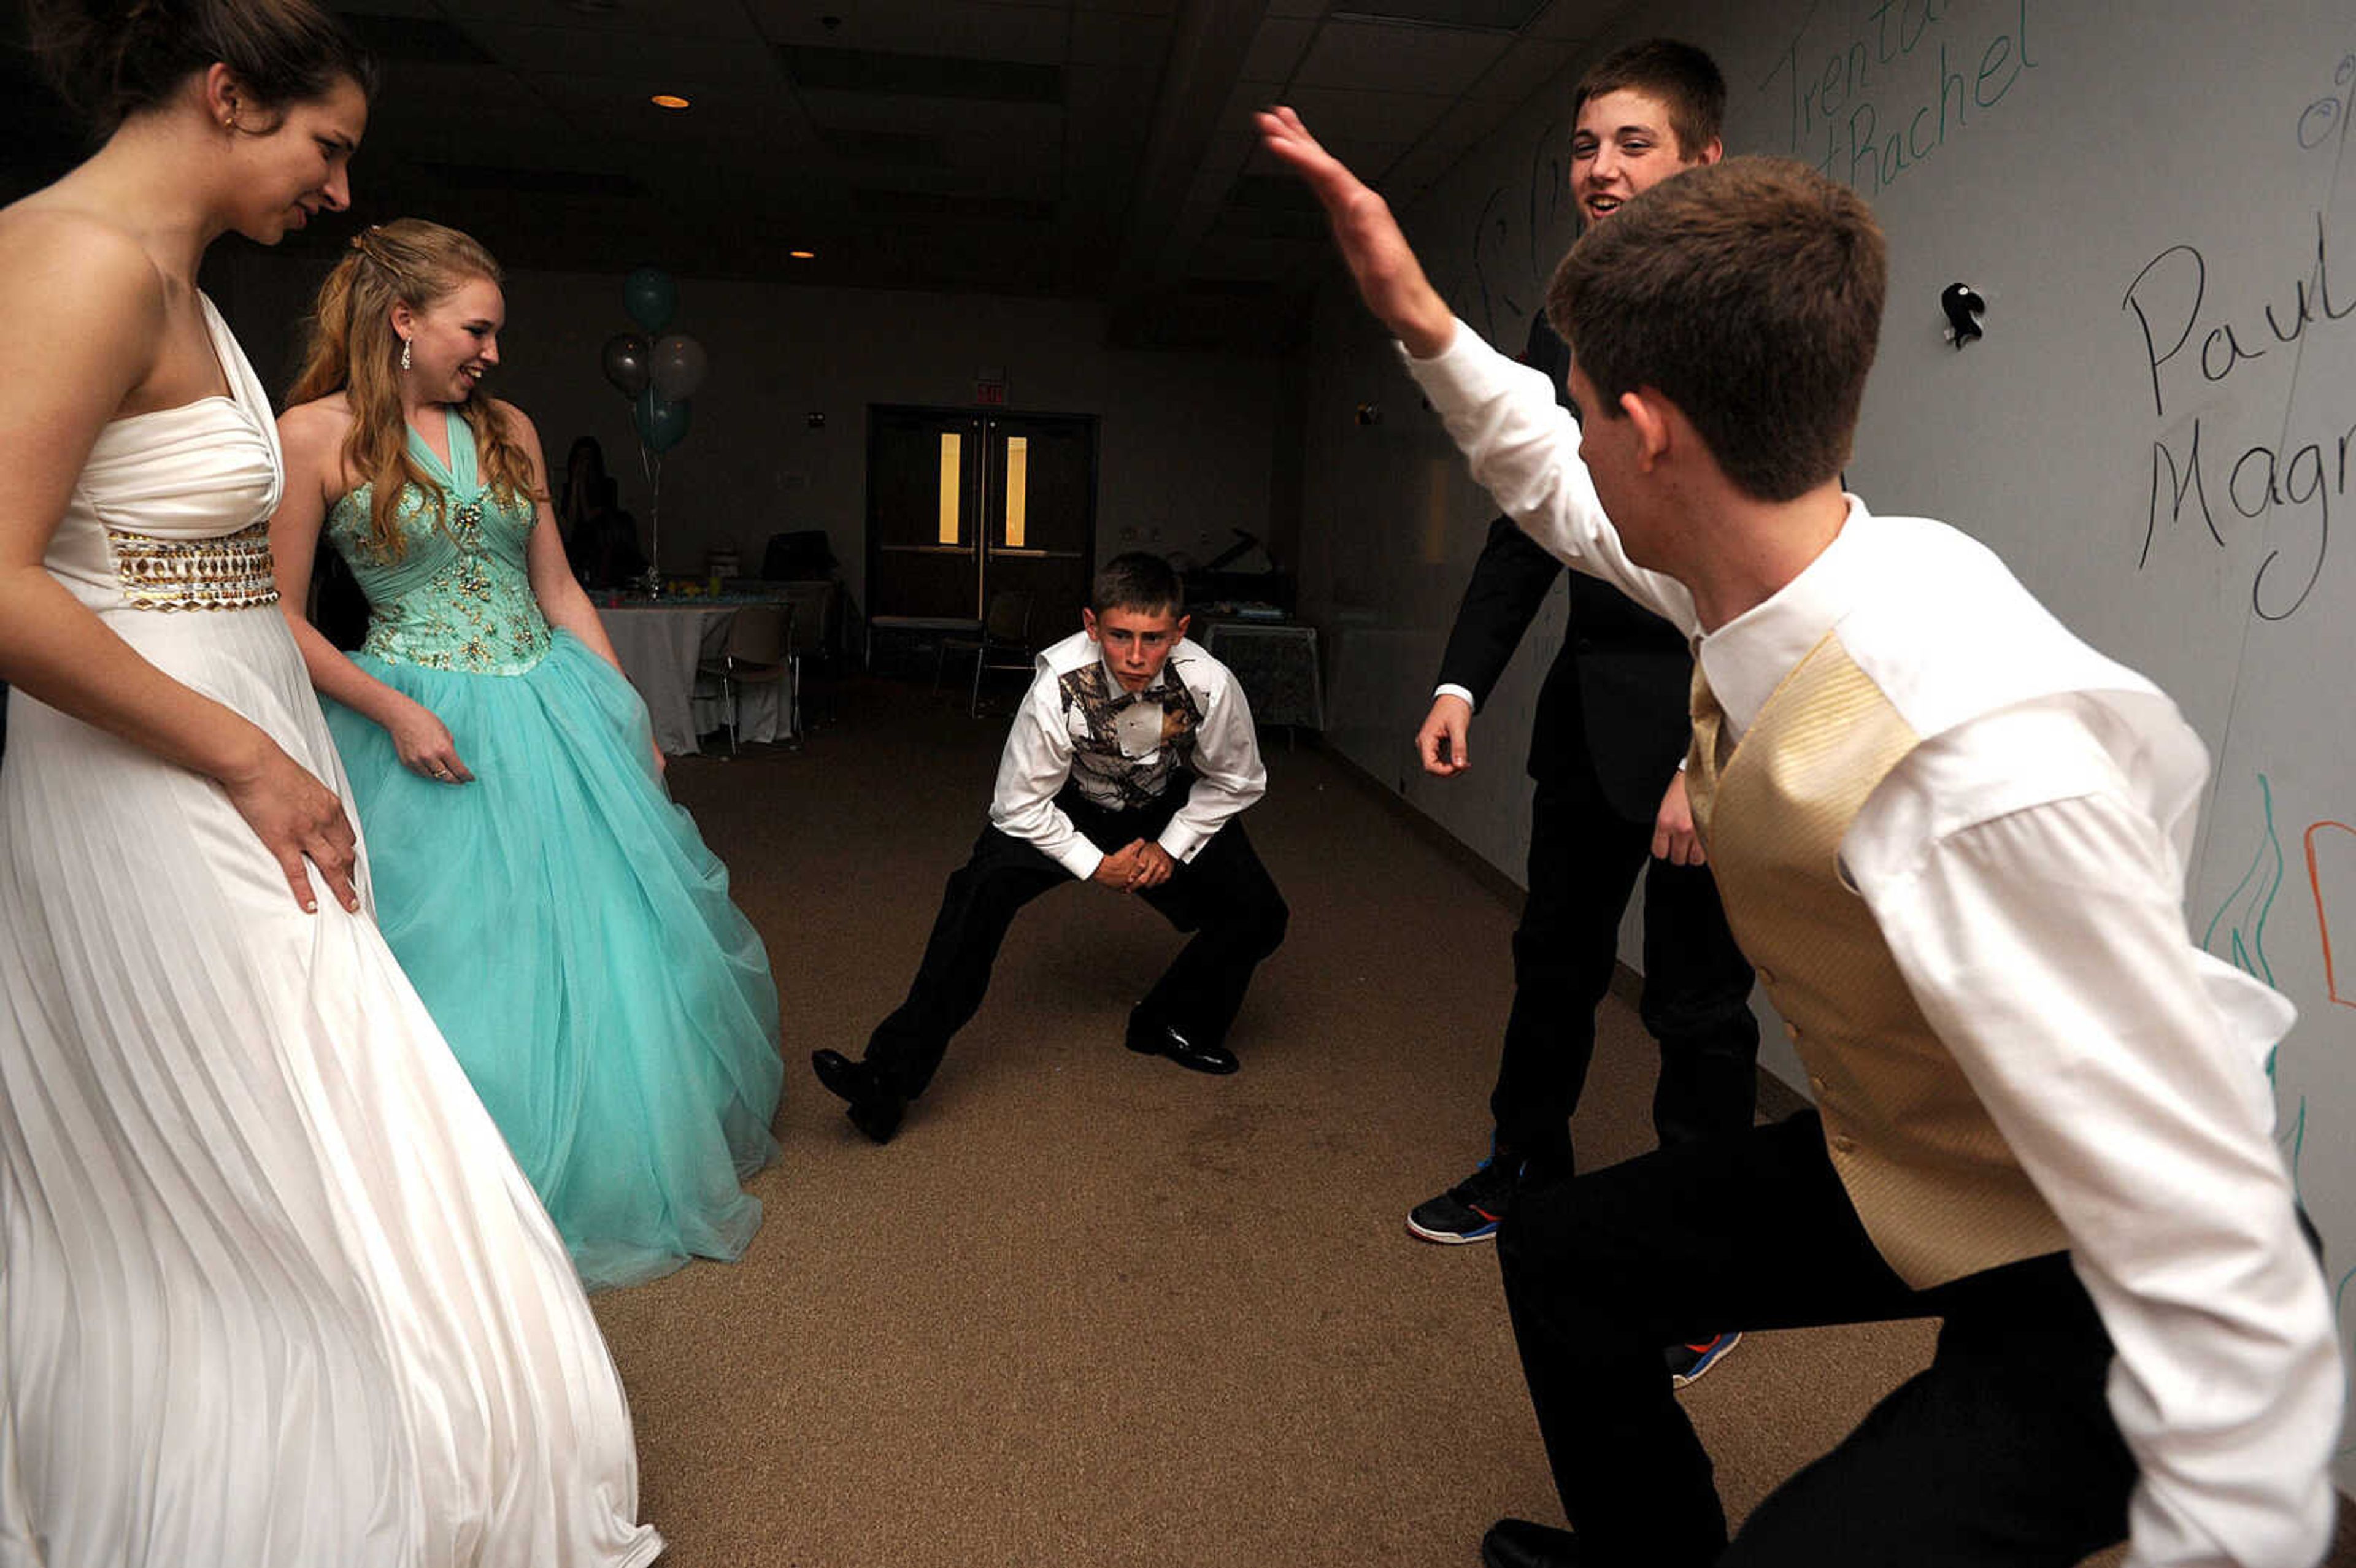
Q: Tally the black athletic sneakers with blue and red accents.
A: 2